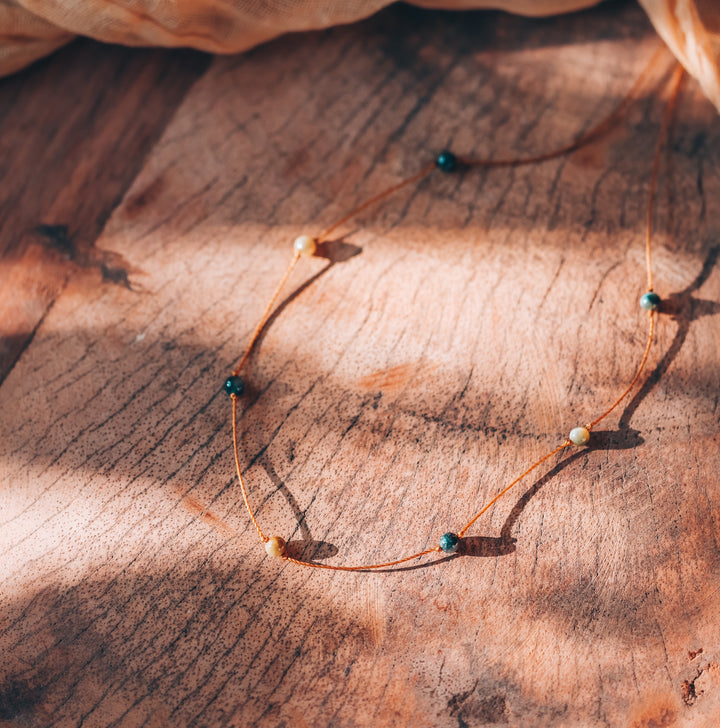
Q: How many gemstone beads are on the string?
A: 7